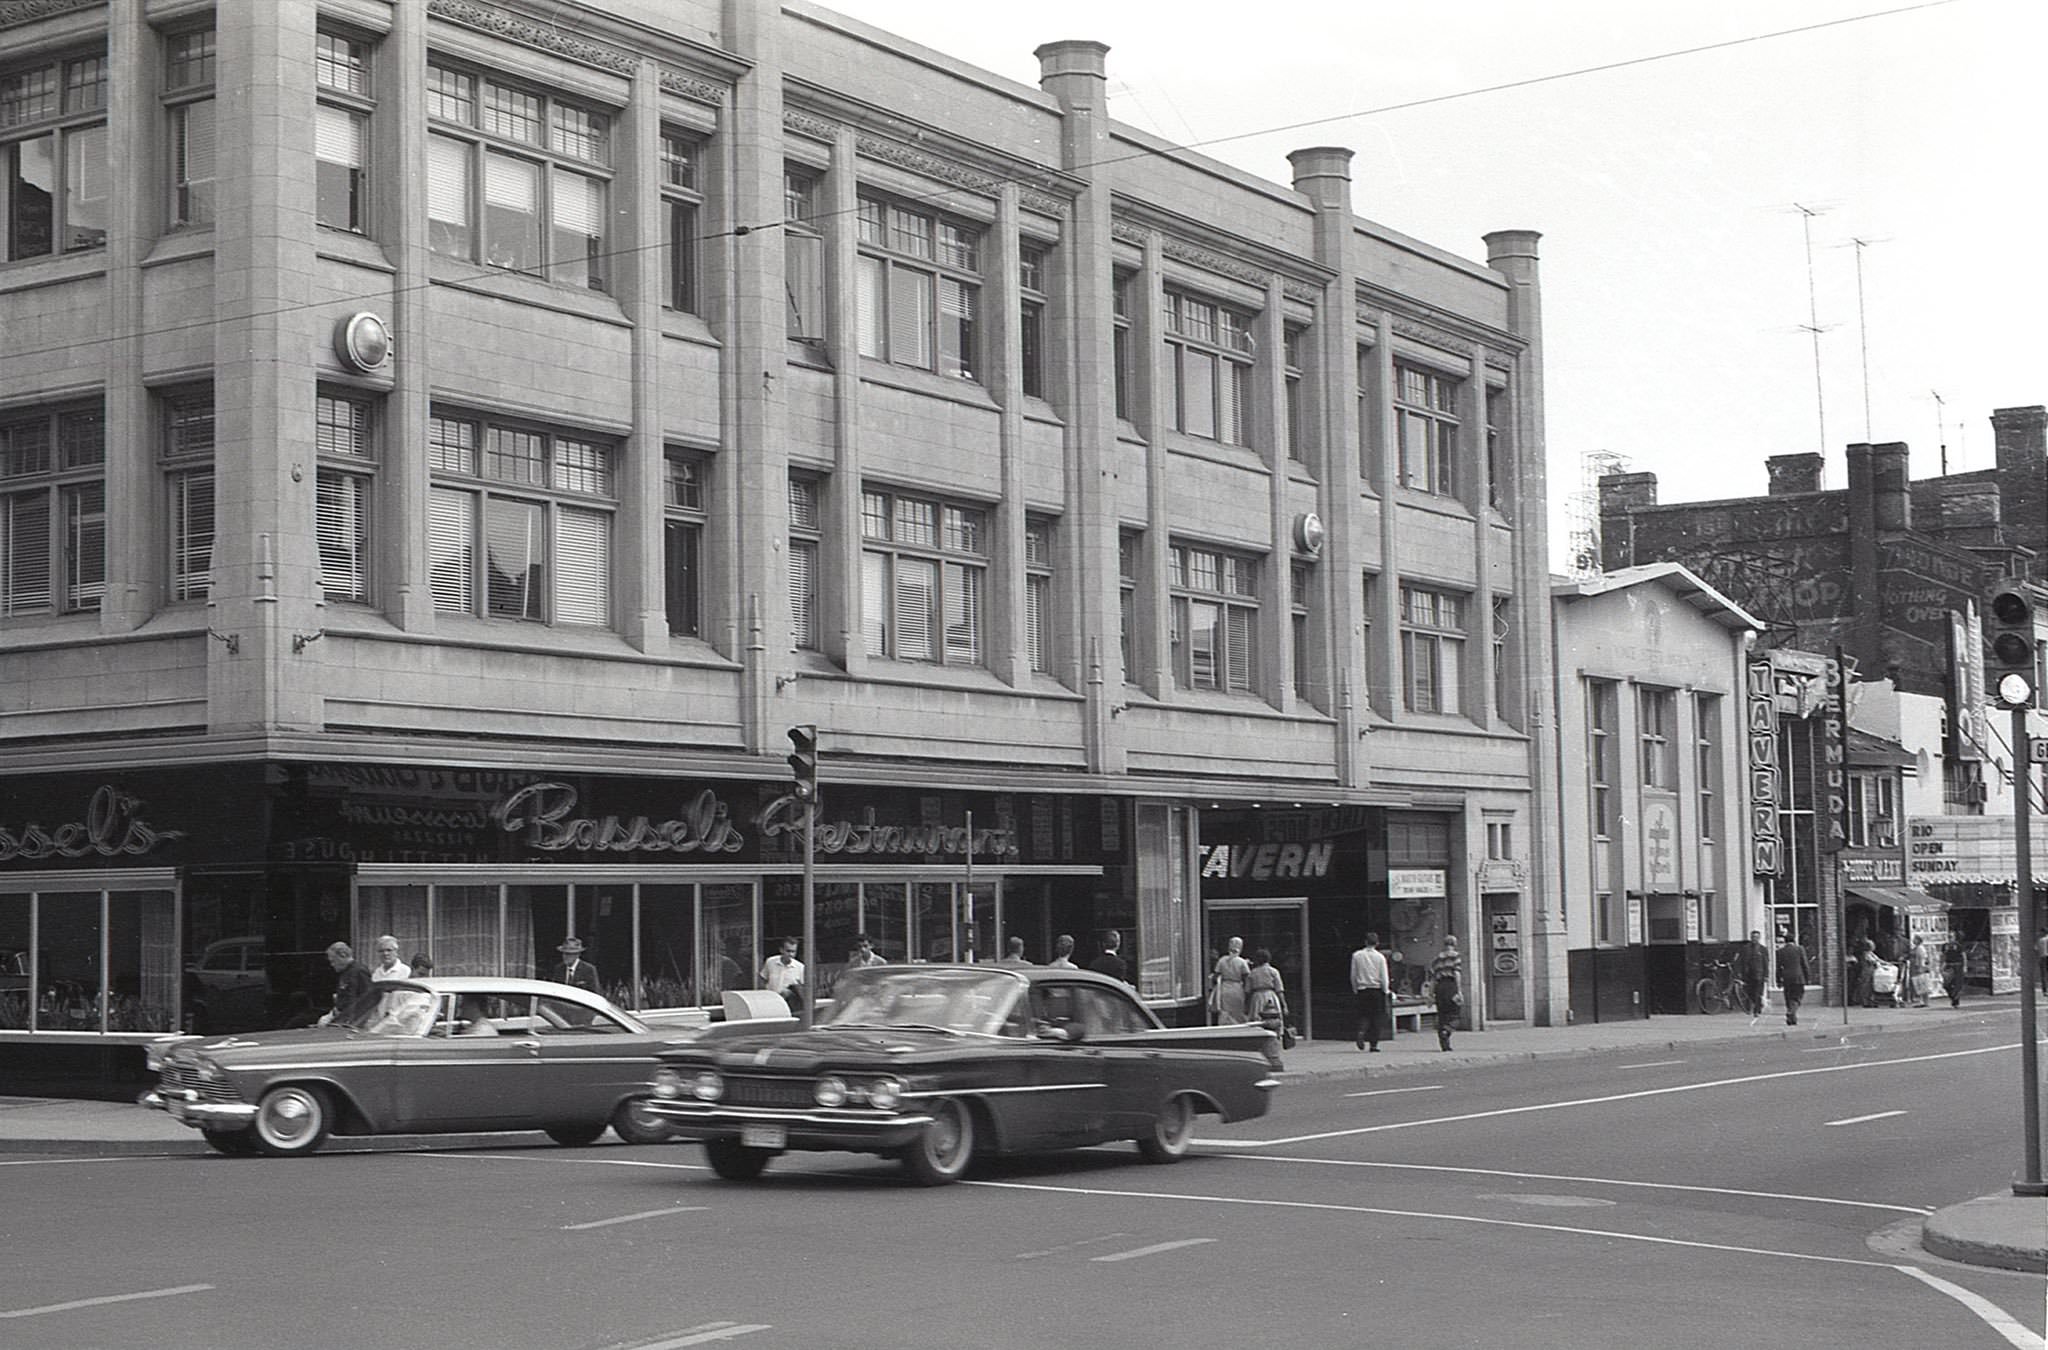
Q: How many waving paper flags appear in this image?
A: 0